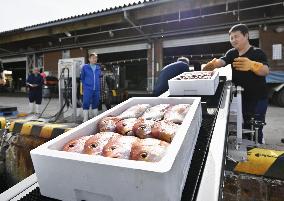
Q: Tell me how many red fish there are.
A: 11